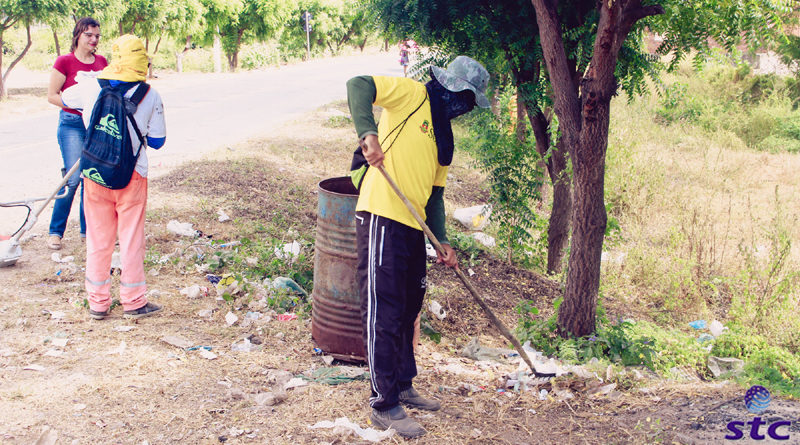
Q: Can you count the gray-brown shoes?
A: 2